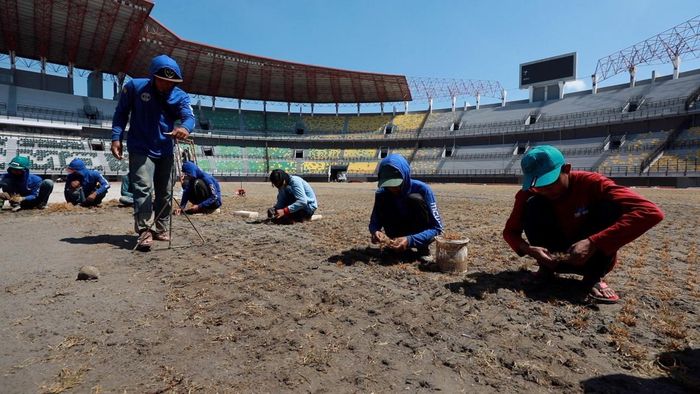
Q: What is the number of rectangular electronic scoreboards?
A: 1